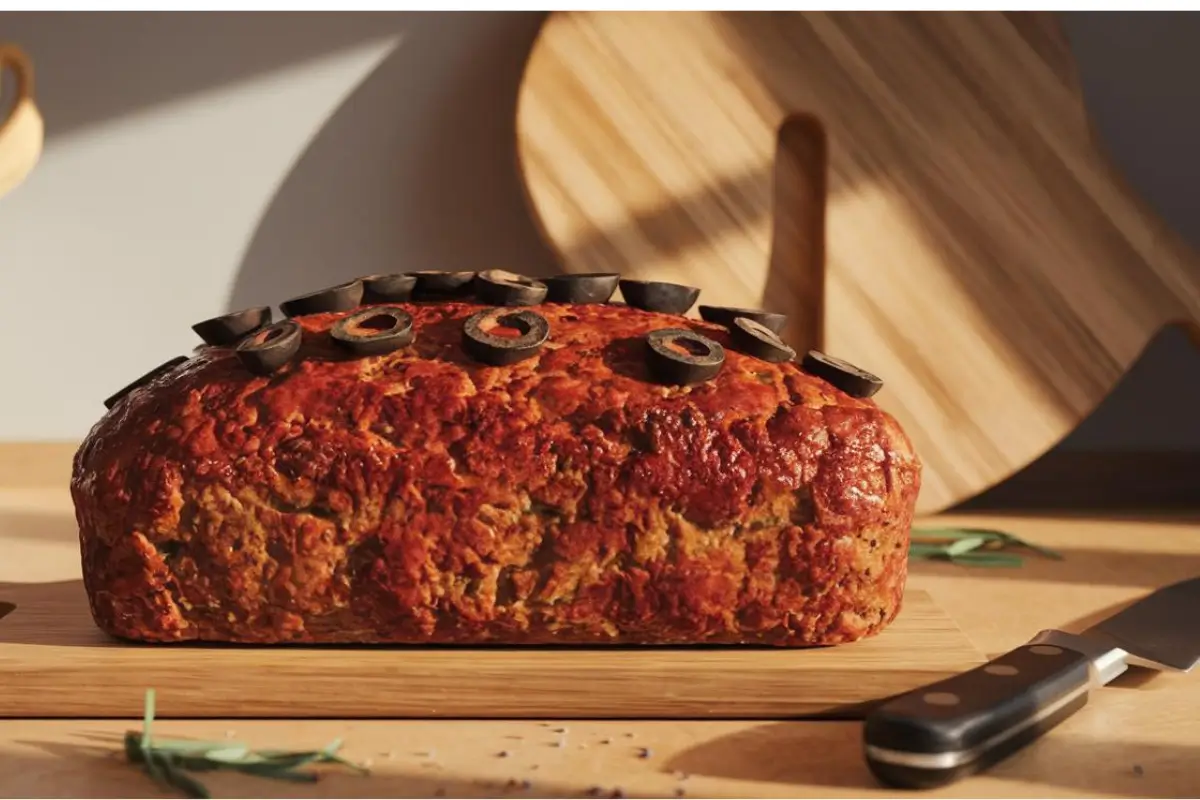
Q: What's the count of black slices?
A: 15